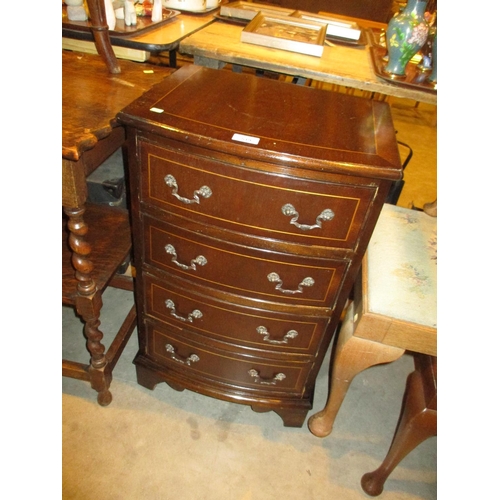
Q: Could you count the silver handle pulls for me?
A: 8